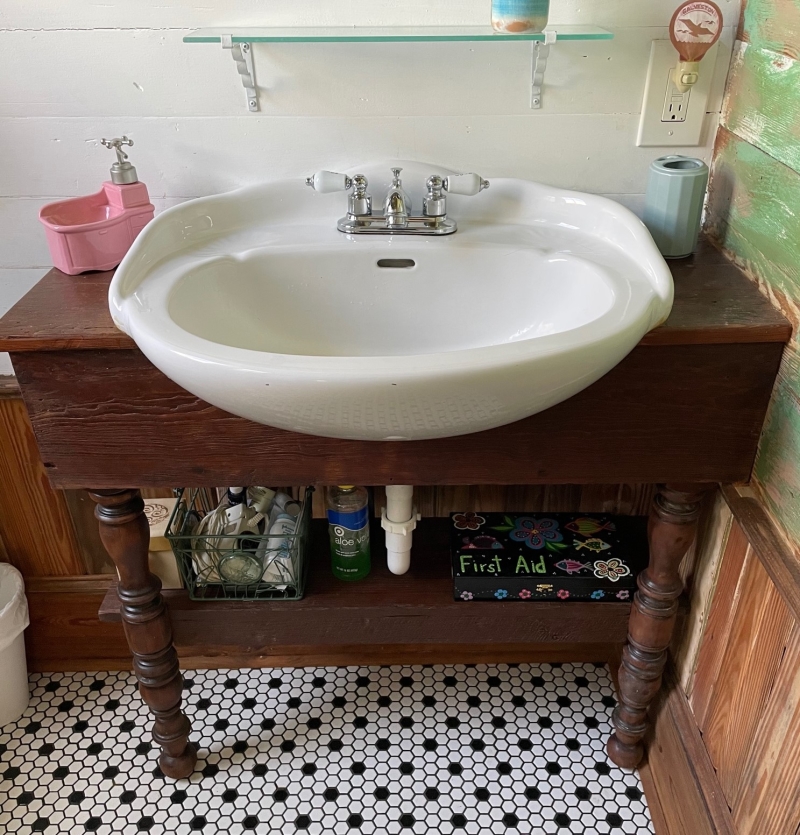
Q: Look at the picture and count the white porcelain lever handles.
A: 2